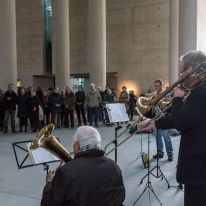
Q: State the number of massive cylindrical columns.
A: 5